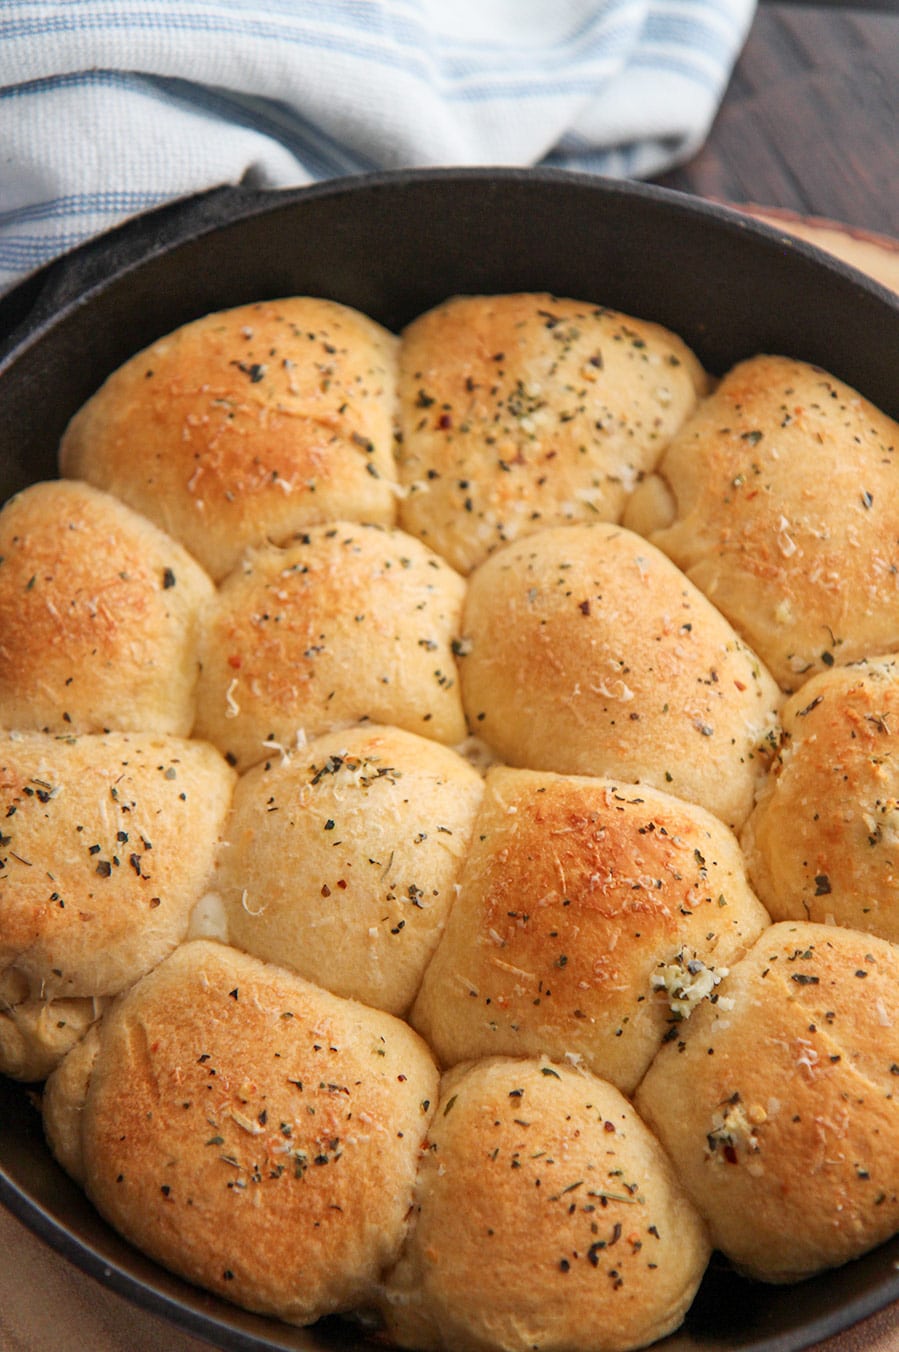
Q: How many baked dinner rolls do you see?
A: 13